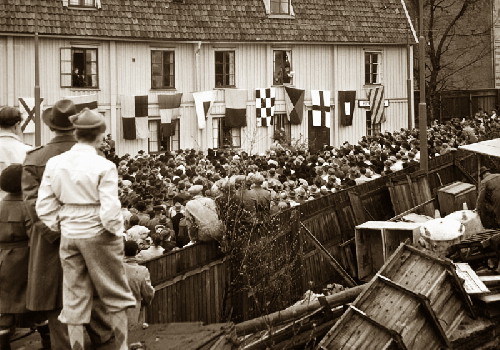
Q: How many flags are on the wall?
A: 11